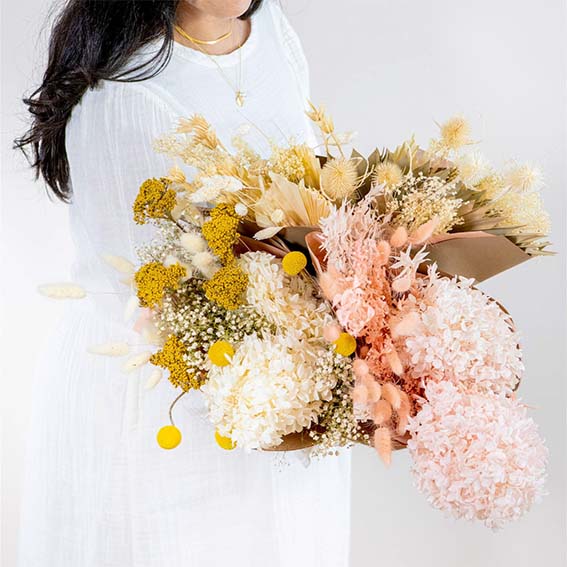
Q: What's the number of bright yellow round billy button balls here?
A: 5